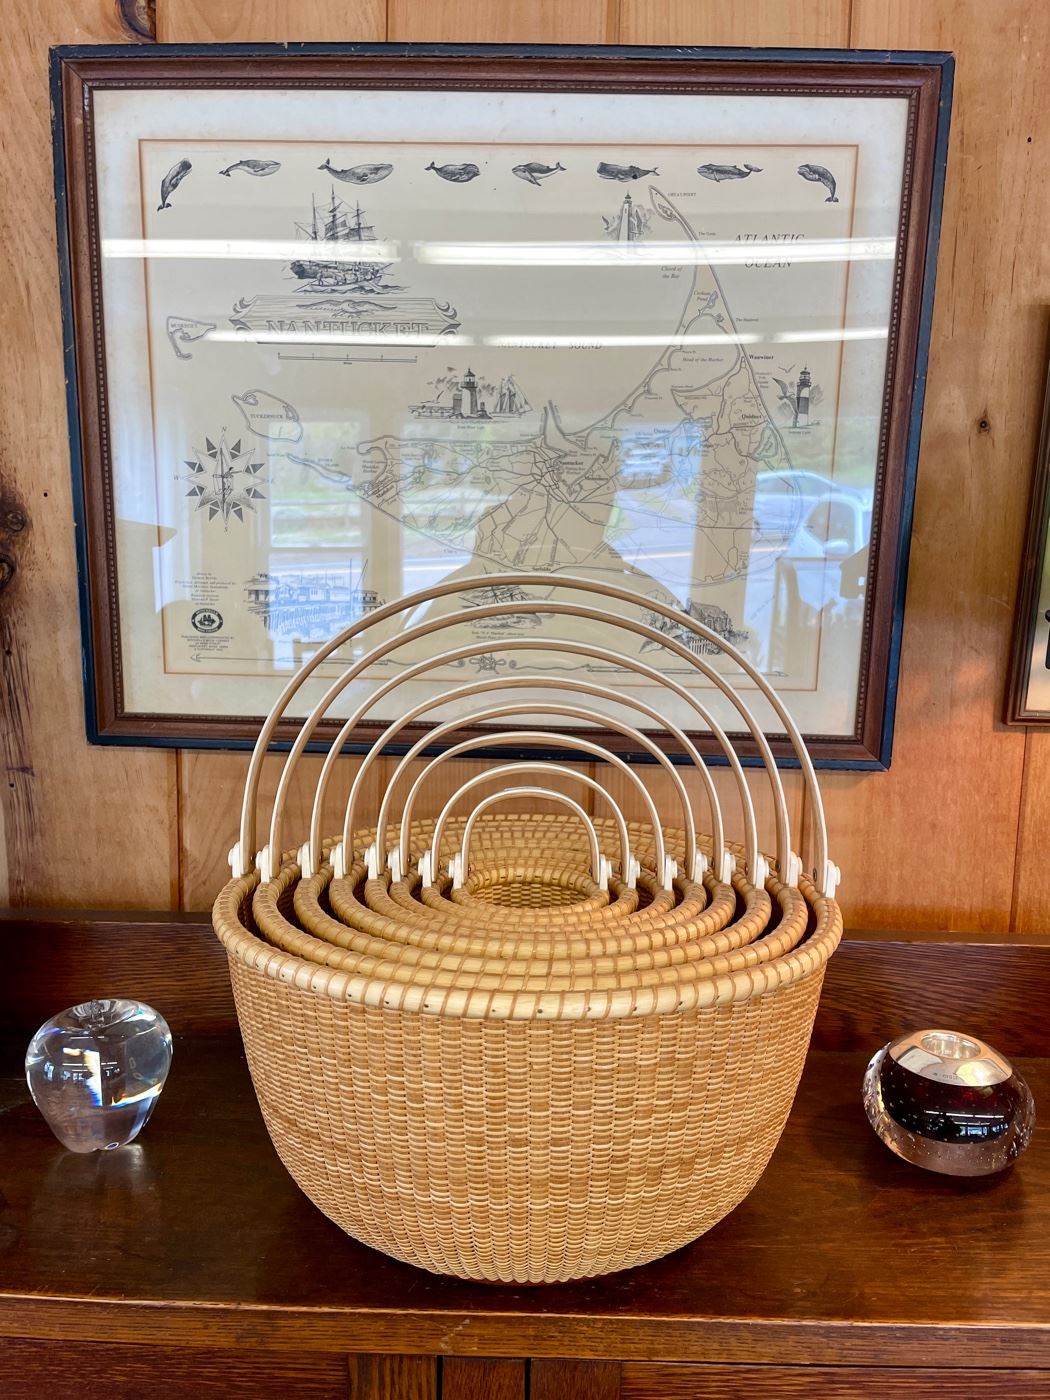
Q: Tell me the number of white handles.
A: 8